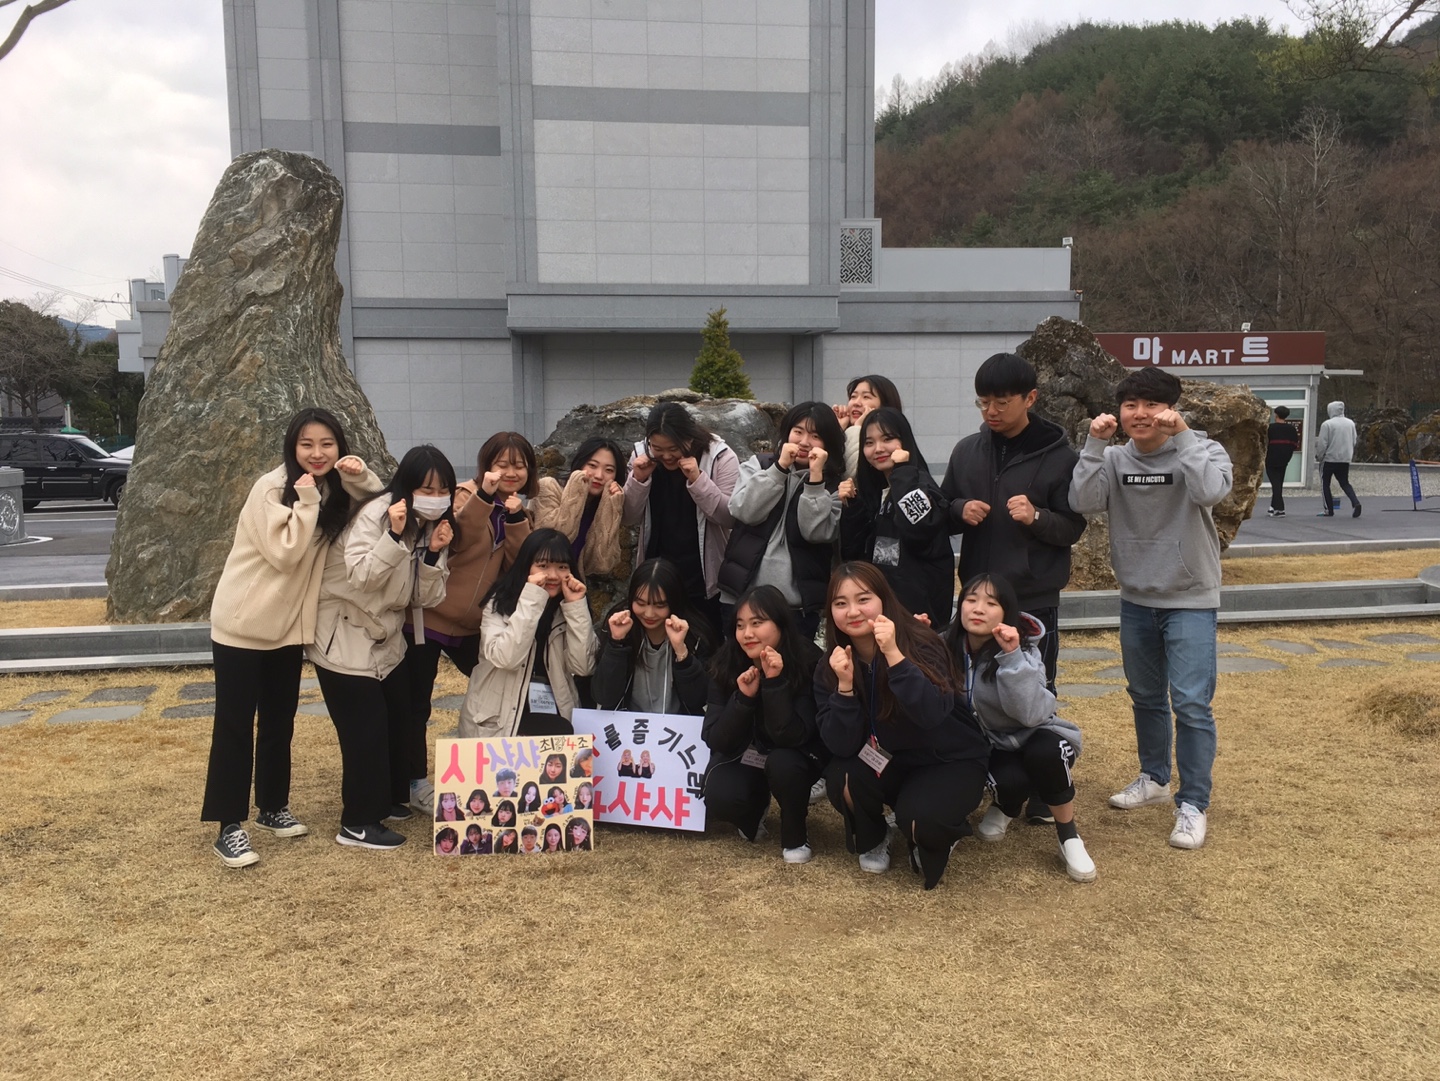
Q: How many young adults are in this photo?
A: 15